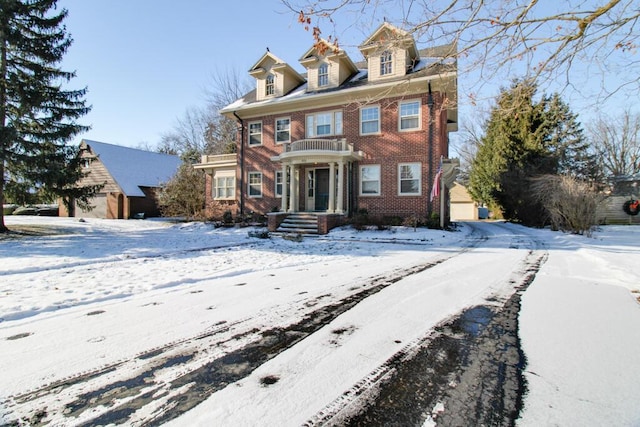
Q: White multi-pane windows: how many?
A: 13